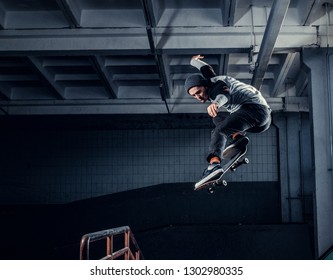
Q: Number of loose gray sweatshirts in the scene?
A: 1